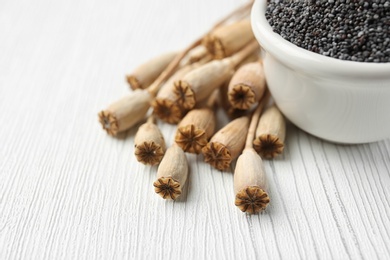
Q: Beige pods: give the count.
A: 12